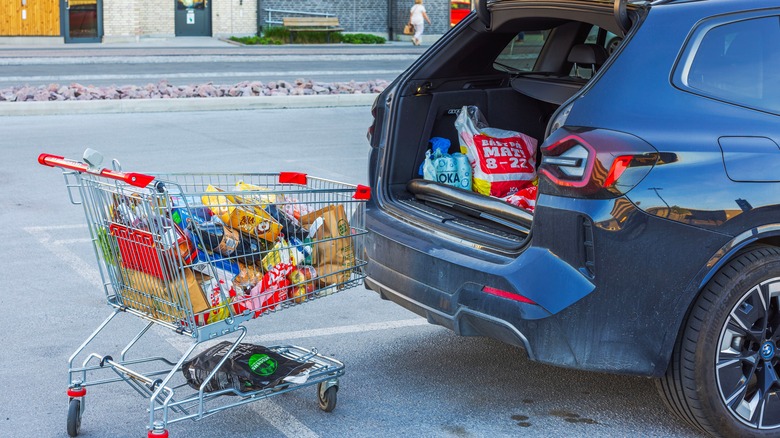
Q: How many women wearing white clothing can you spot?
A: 1